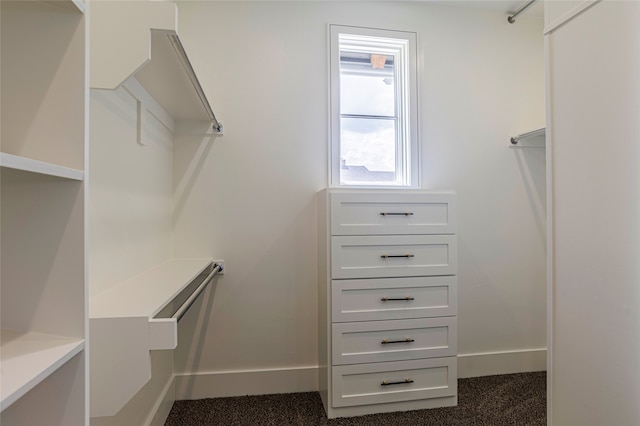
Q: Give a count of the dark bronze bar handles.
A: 5